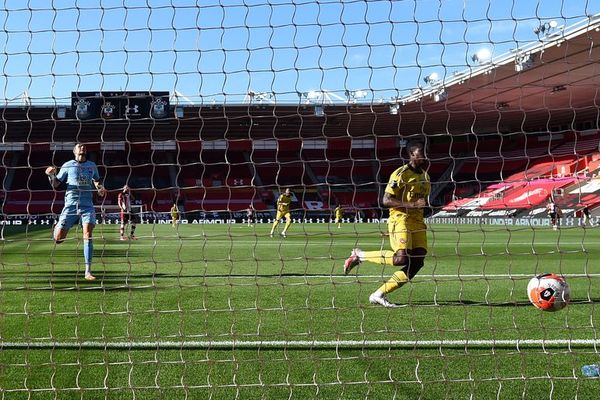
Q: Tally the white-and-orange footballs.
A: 1